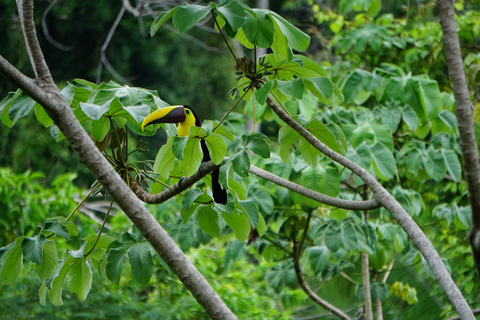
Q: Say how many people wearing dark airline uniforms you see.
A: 0